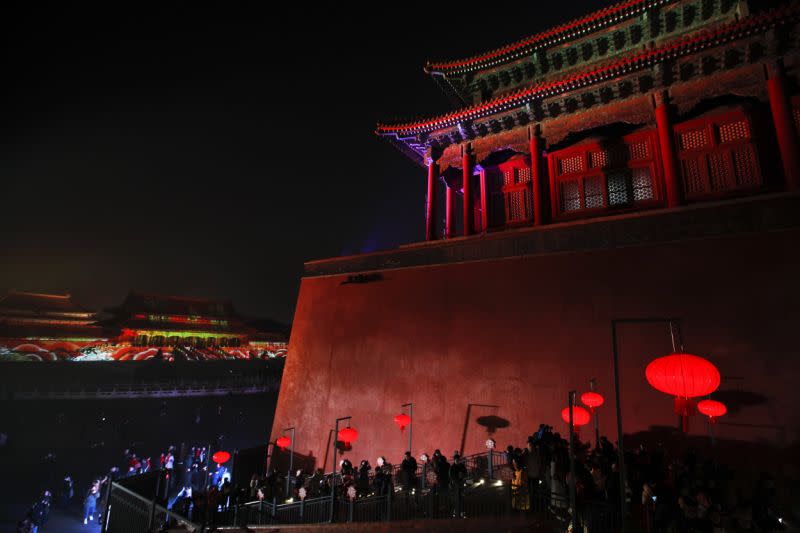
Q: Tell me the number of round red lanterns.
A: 8